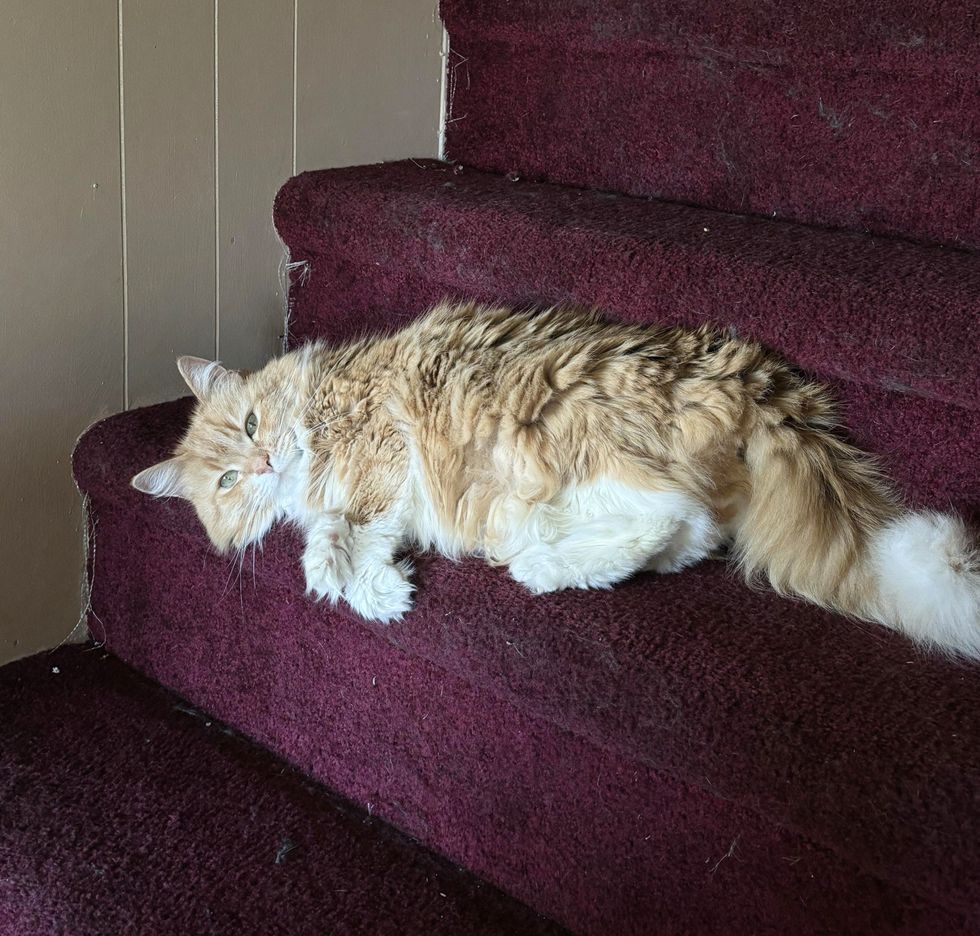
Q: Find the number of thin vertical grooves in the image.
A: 3